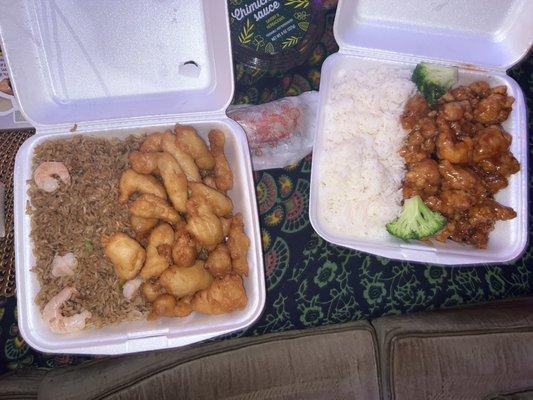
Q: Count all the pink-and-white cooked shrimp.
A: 4